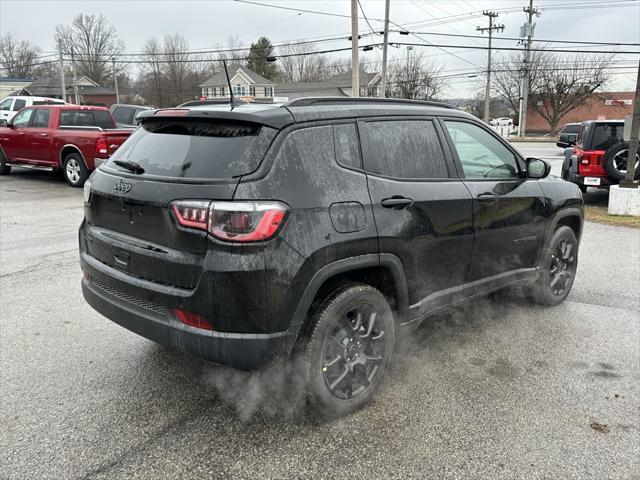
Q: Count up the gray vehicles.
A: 1